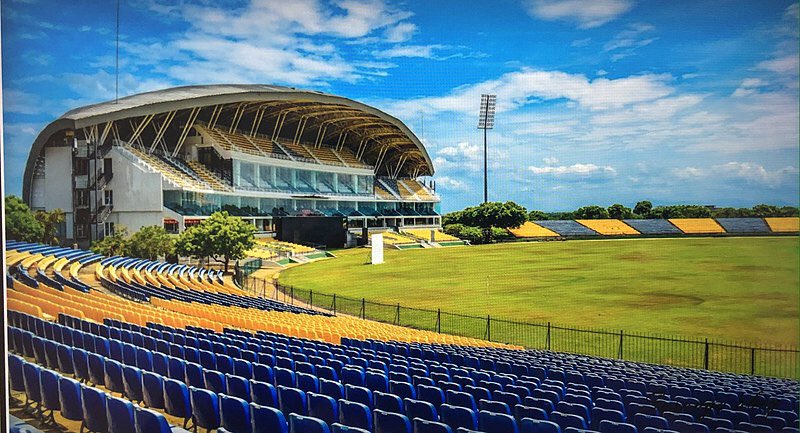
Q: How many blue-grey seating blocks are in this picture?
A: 3